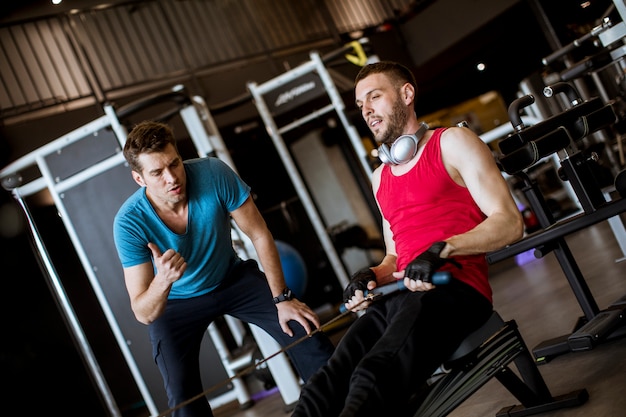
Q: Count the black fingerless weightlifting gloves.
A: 2